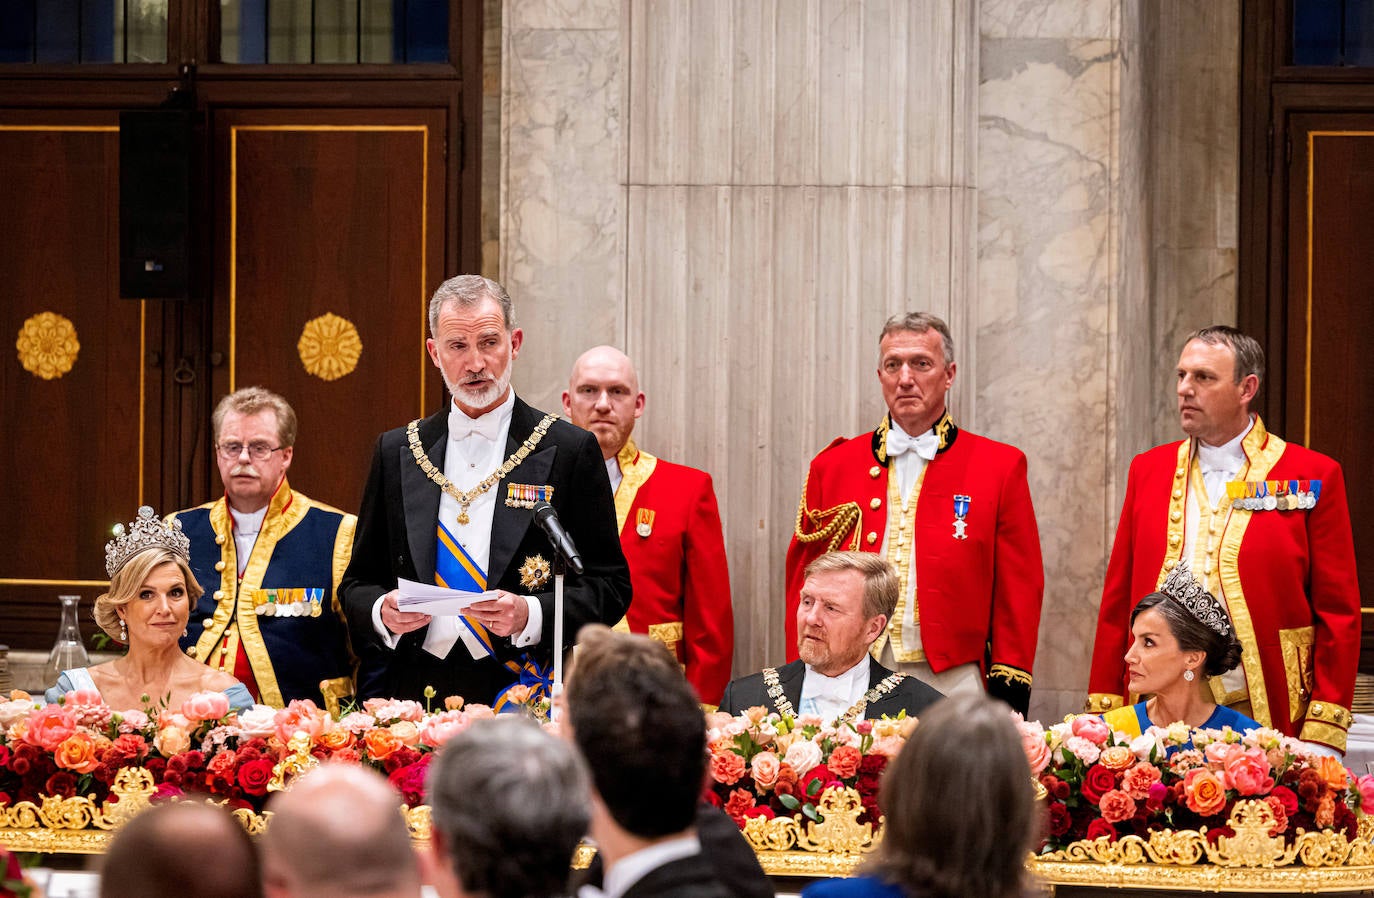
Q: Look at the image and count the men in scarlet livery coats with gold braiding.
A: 3